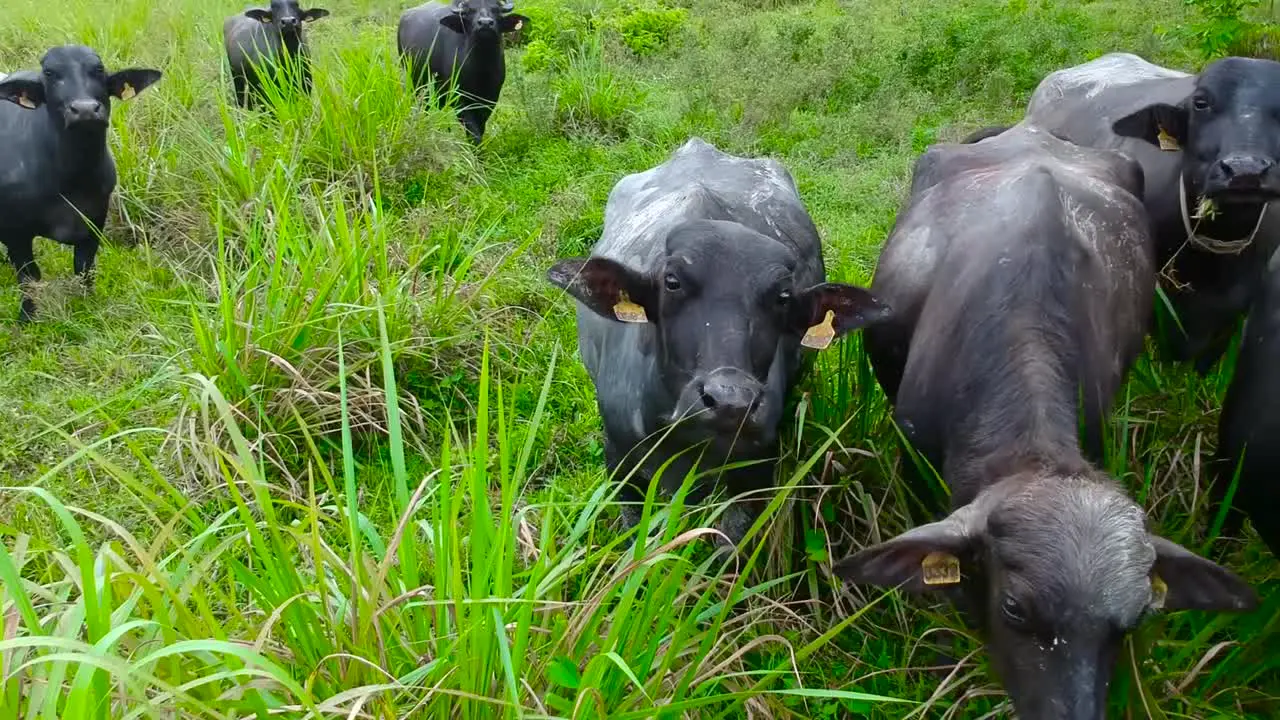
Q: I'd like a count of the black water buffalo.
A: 7